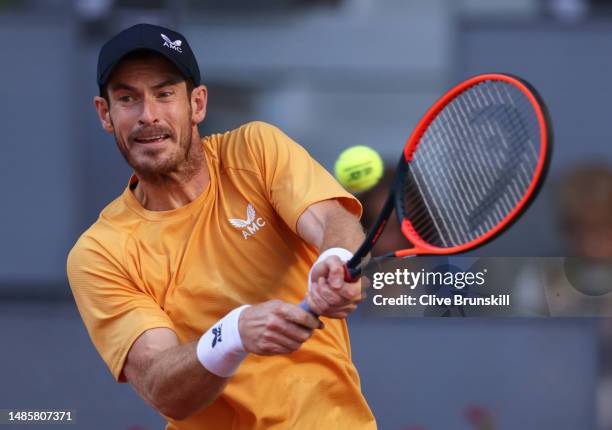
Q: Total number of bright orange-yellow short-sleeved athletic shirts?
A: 1